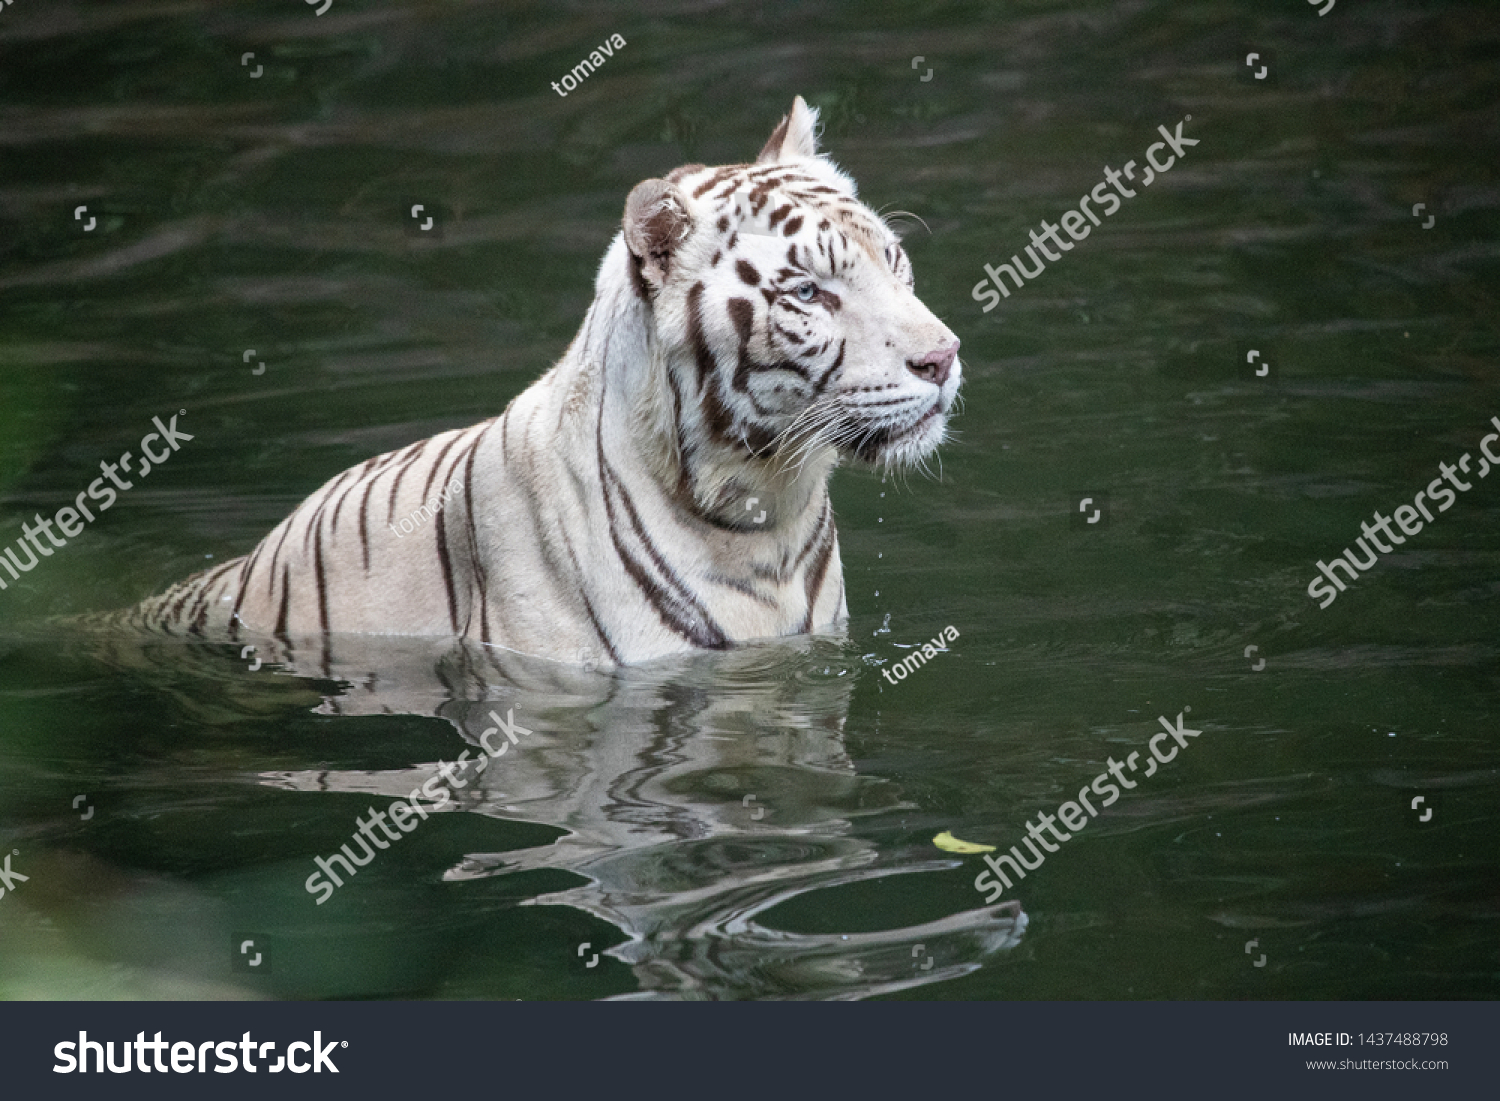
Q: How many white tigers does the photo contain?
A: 1